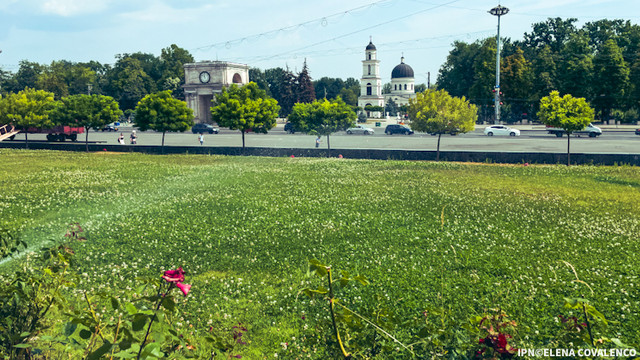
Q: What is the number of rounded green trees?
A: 7